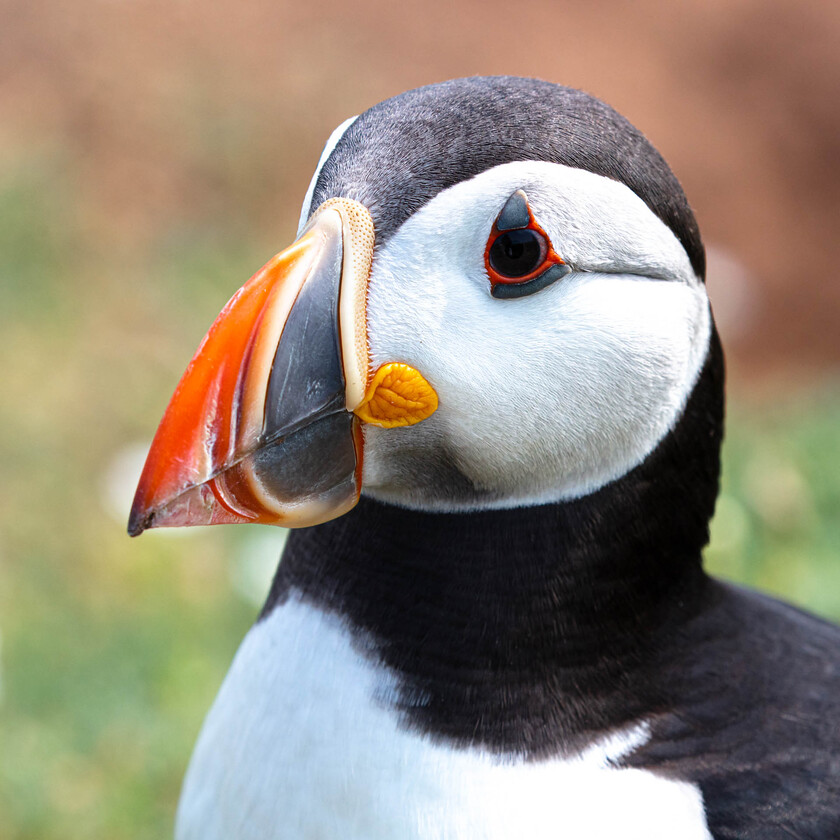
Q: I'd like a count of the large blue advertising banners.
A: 0